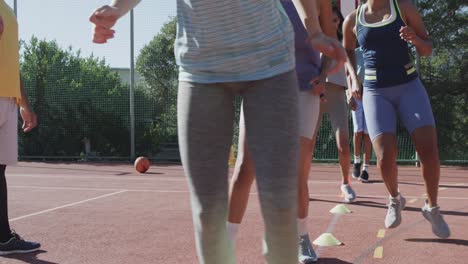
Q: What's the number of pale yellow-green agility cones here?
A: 2